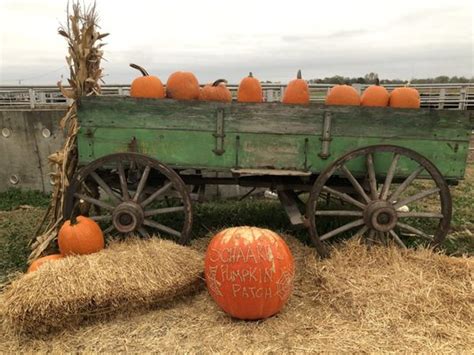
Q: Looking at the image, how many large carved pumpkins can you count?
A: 1